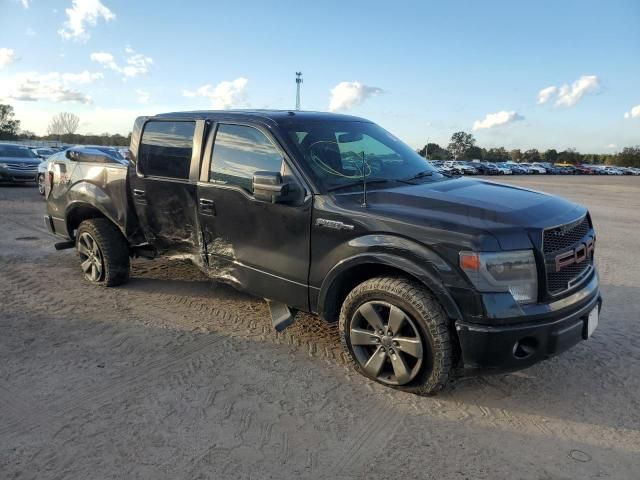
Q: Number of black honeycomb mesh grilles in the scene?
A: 1